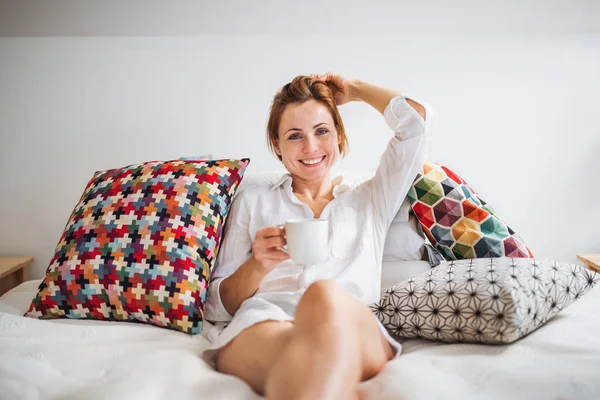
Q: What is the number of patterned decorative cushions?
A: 3